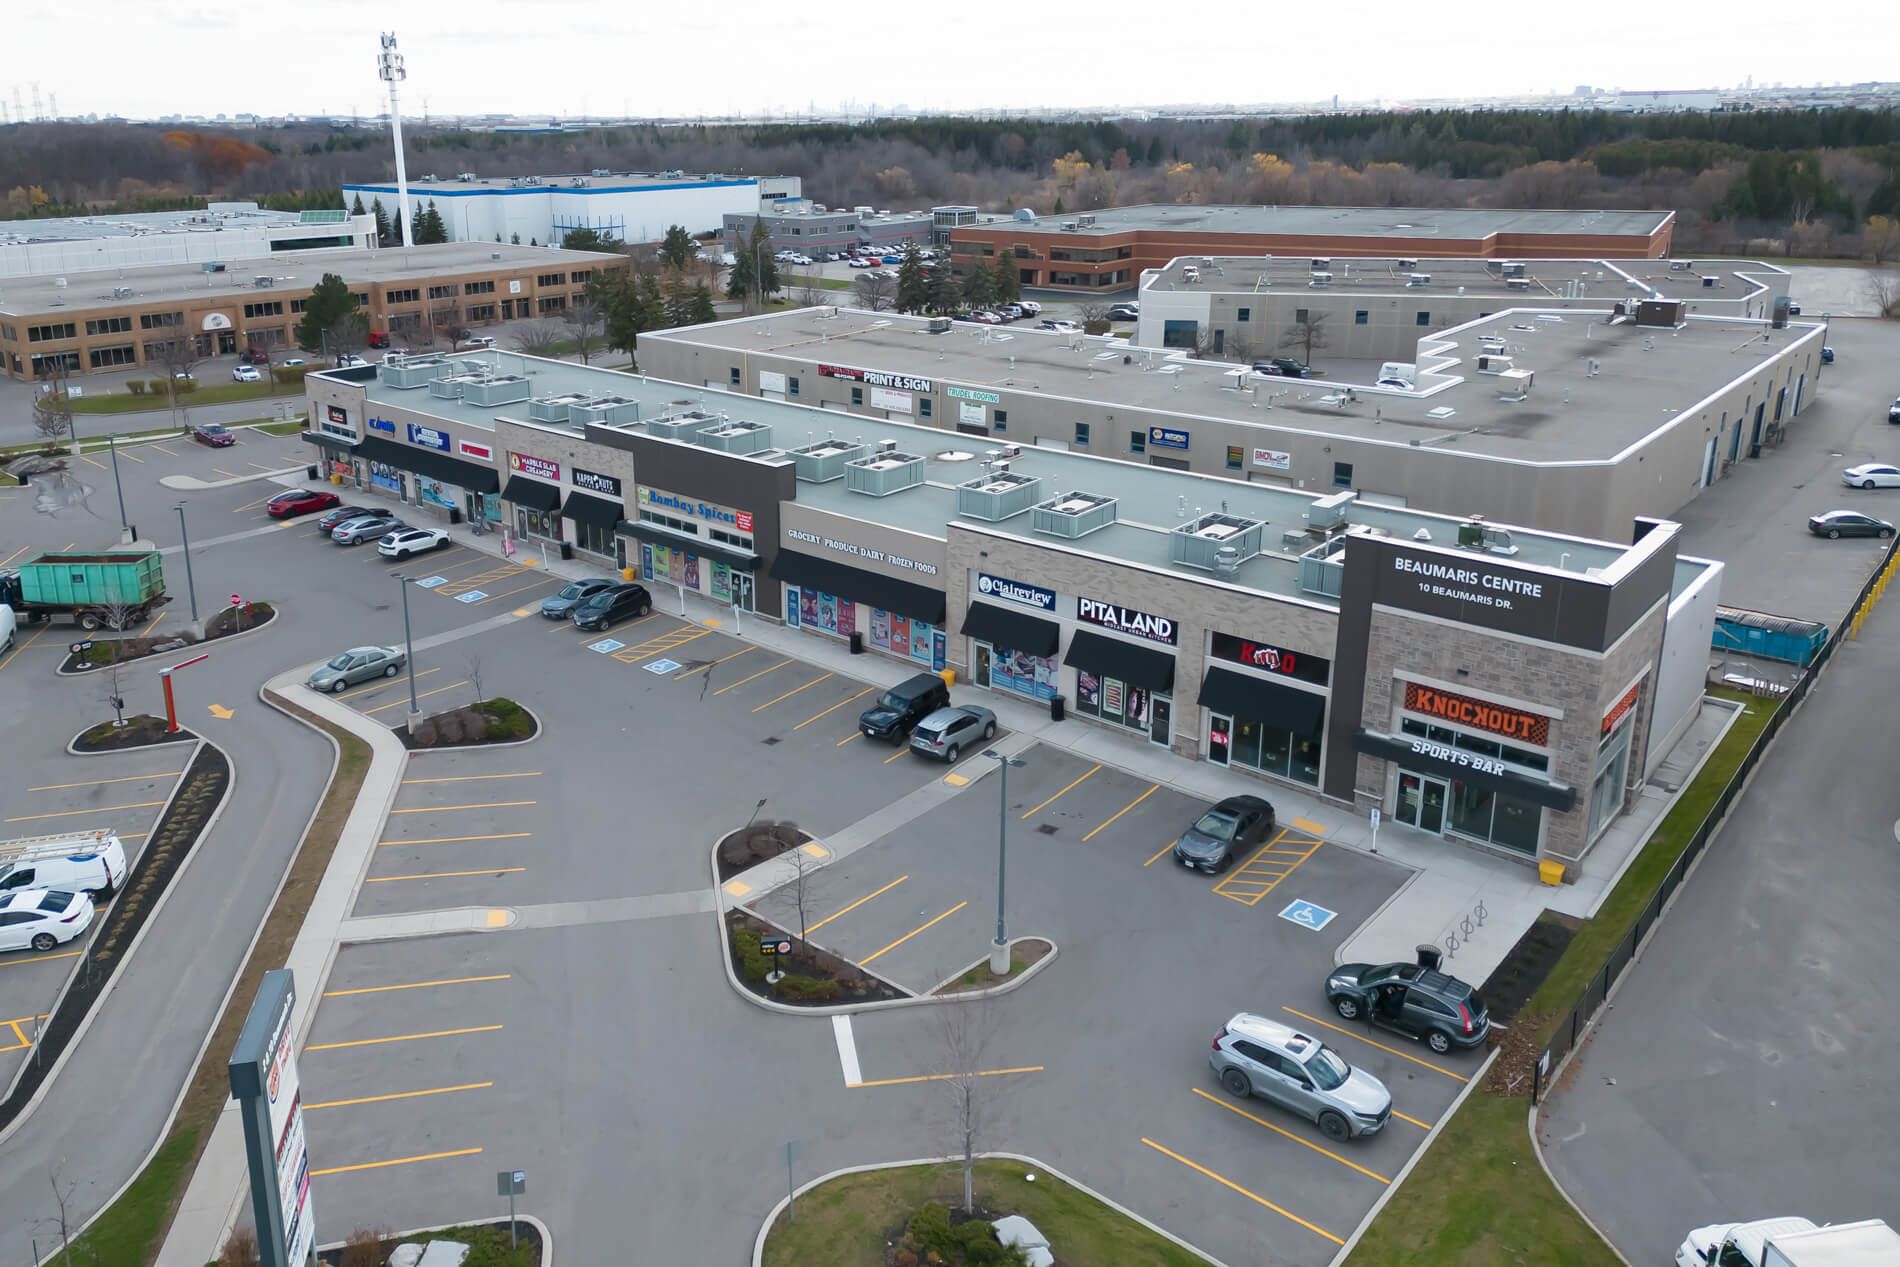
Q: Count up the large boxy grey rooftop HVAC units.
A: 13